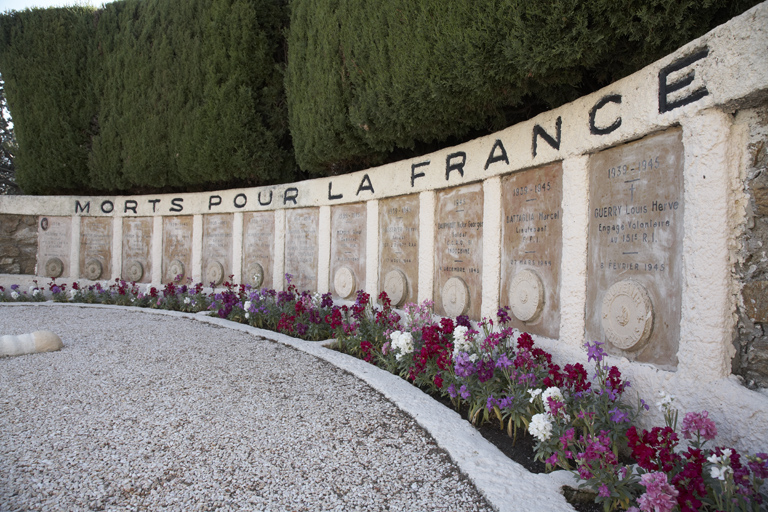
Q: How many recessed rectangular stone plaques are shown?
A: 12